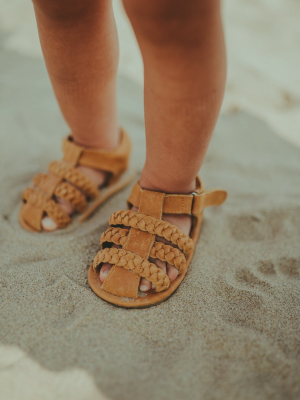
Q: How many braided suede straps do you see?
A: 6